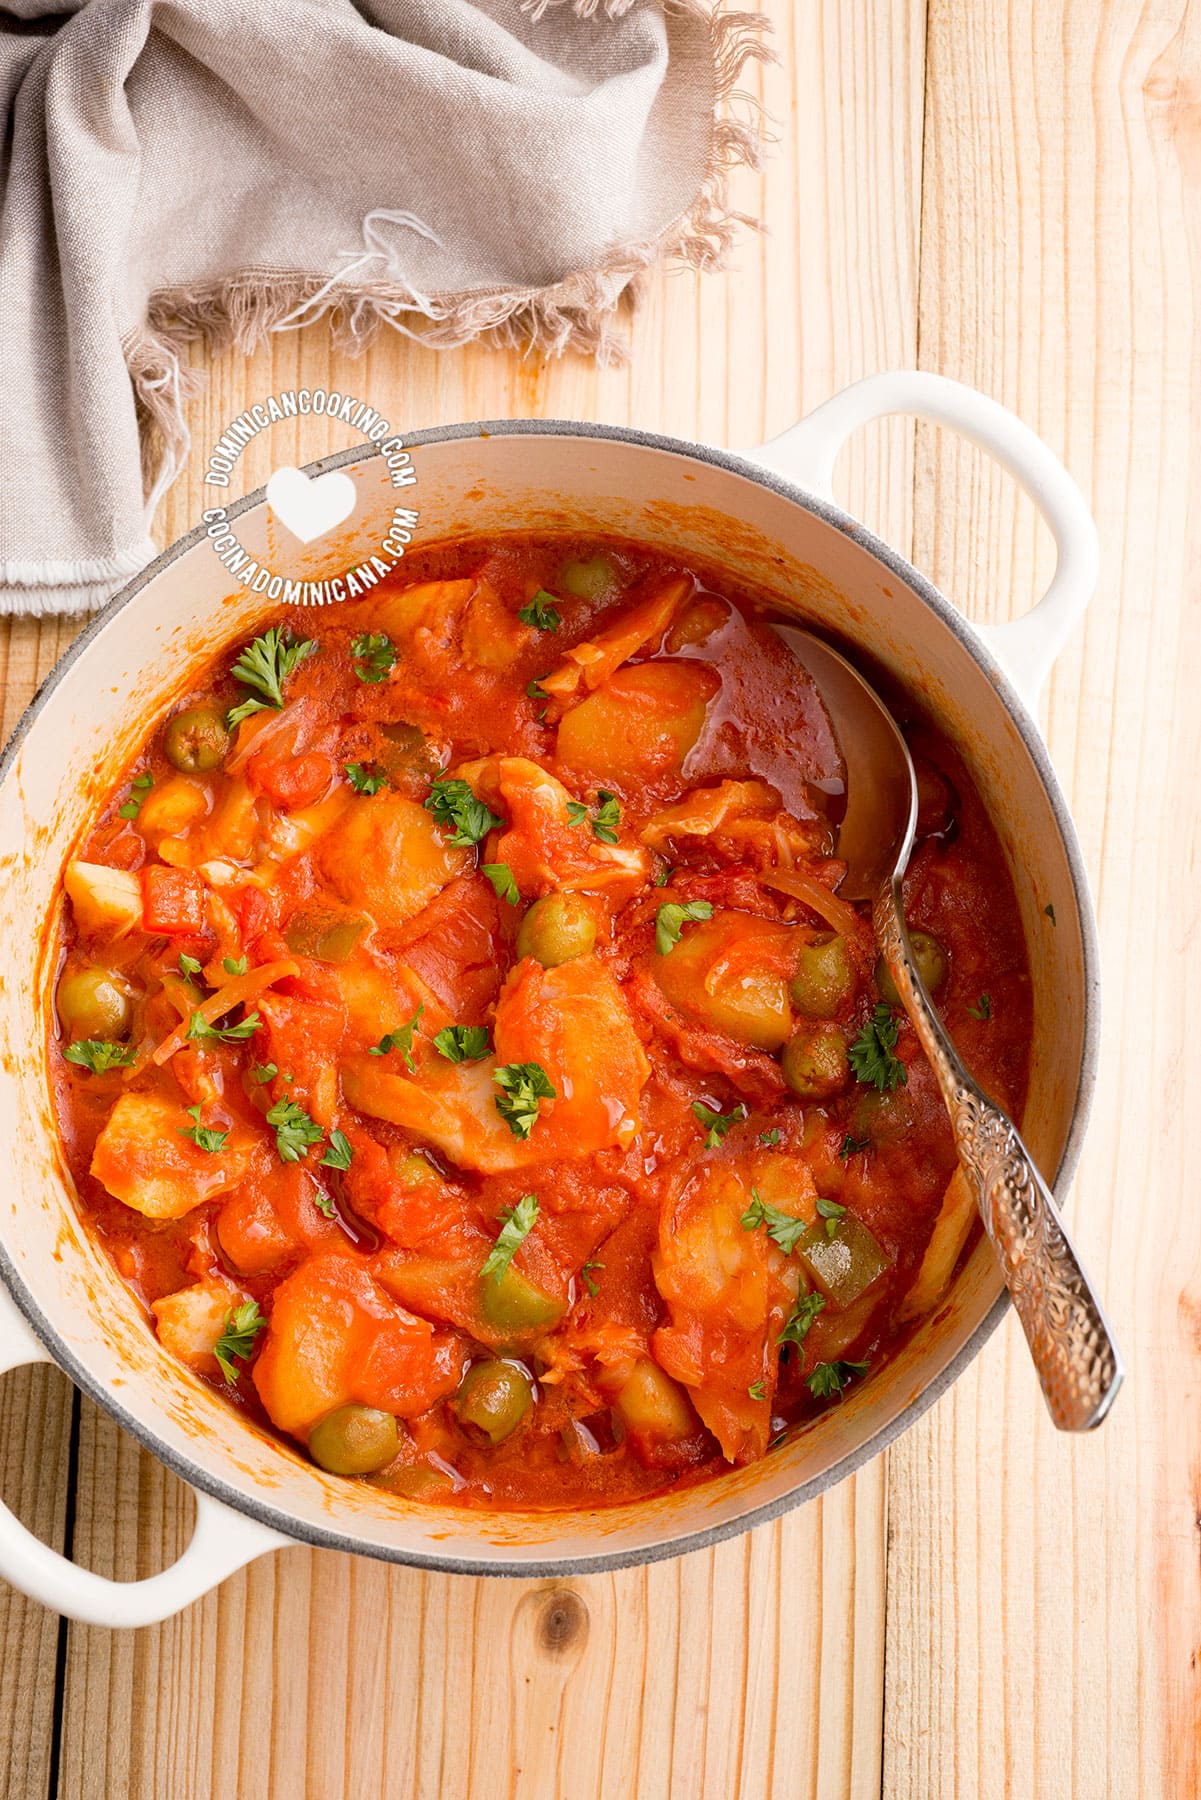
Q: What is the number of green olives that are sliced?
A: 0